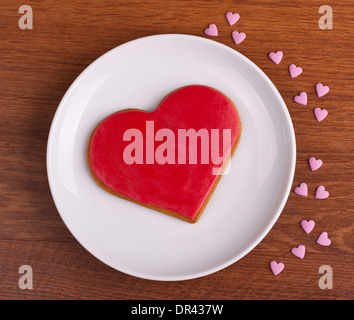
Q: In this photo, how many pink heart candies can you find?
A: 15